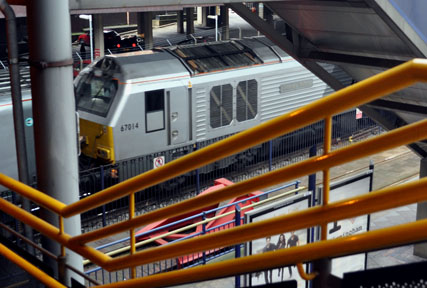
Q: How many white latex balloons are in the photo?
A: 0